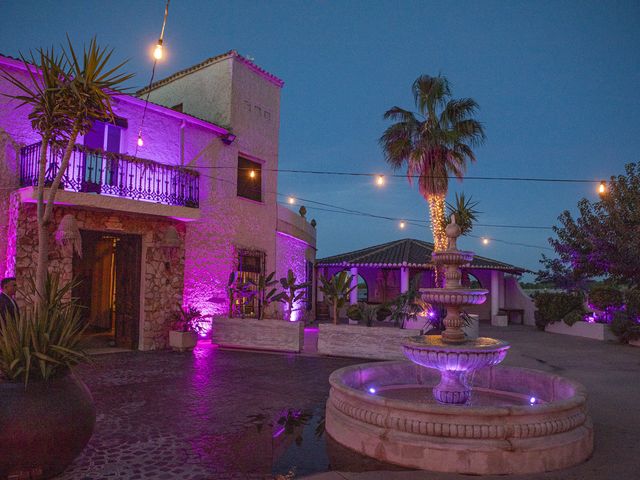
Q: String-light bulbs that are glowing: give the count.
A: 8